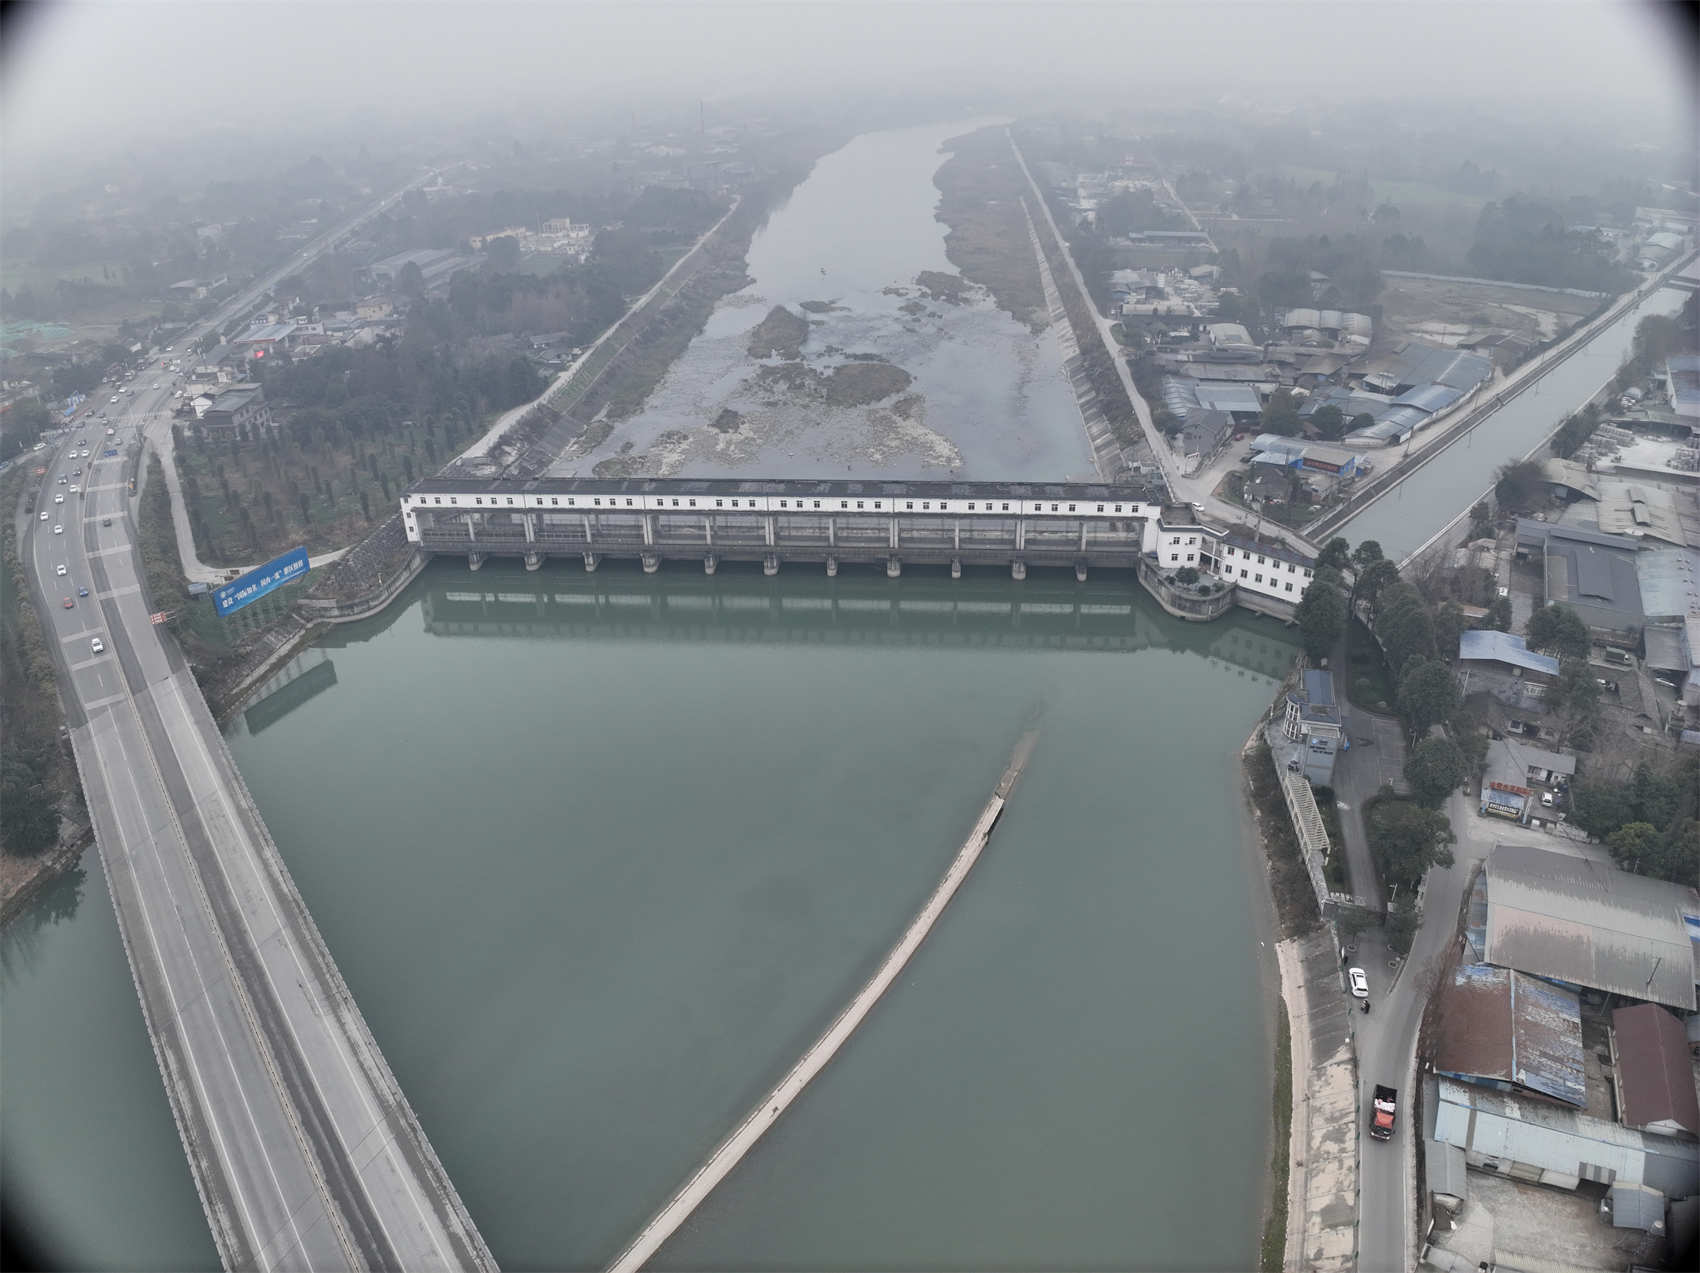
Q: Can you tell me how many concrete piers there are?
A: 11